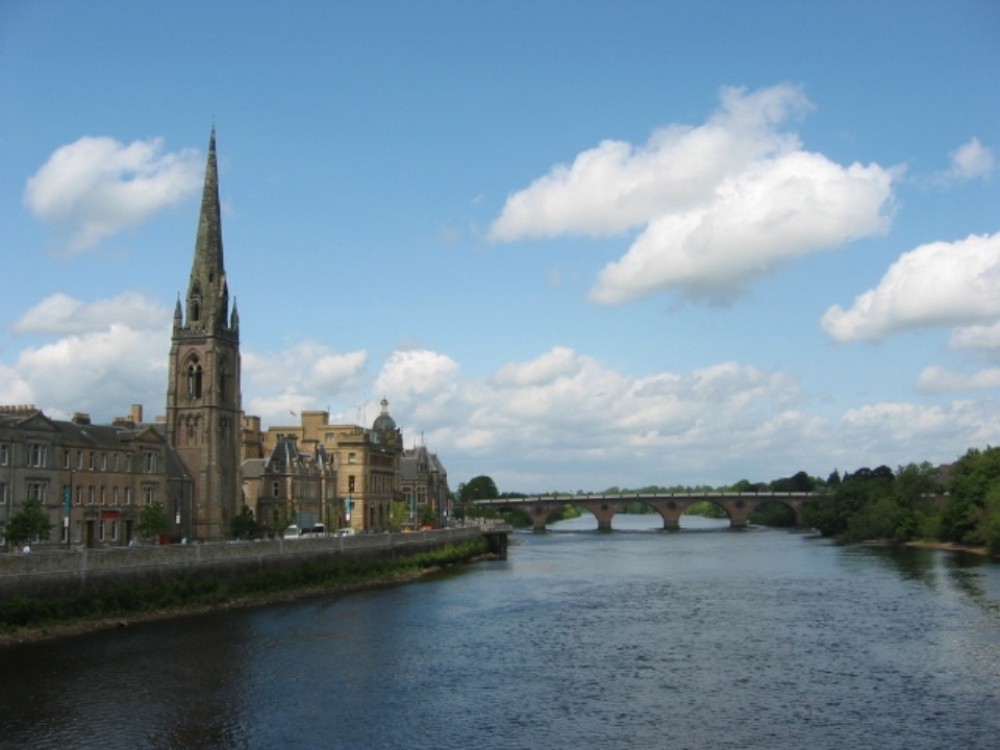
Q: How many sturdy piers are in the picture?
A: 4